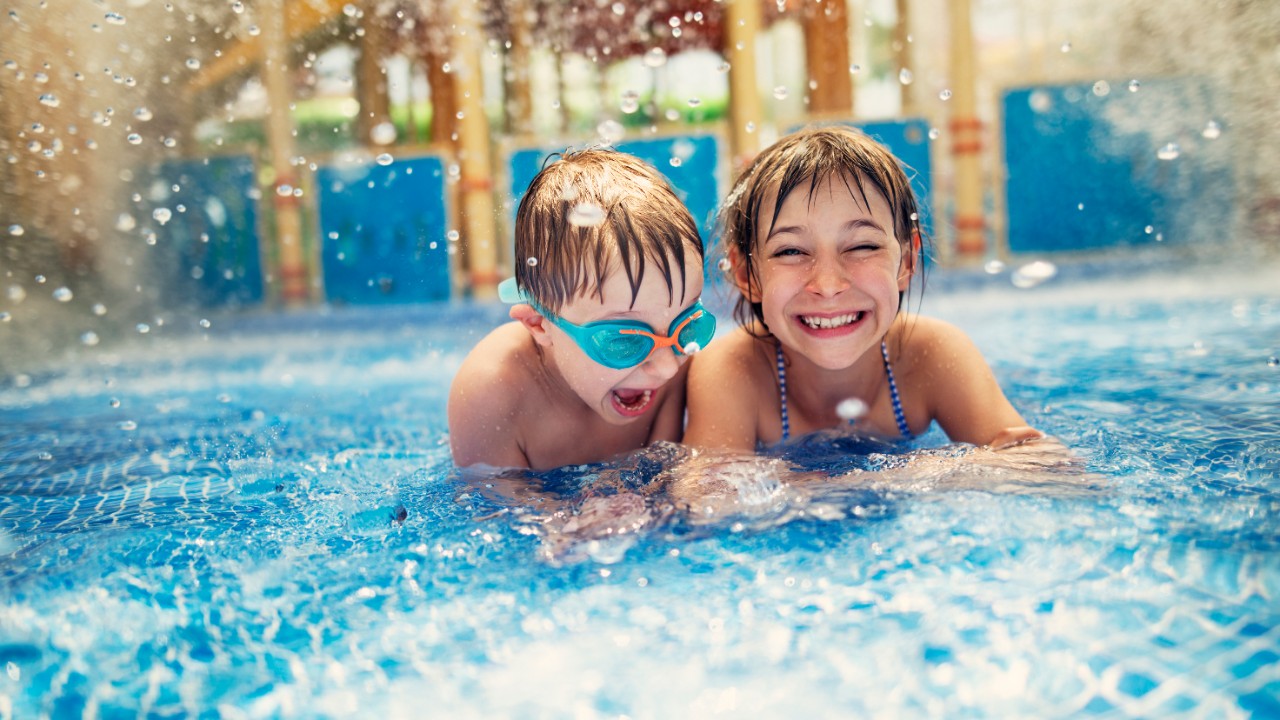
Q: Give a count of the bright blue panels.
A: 5